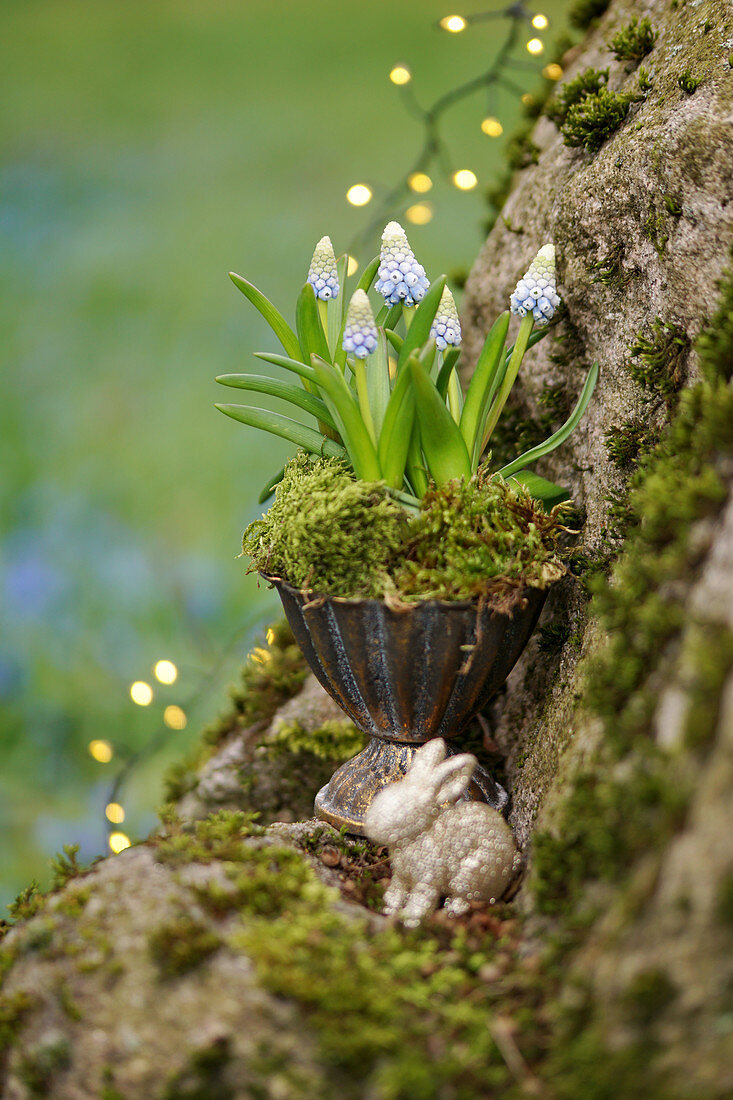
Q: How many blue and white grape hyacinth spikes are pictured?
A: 5